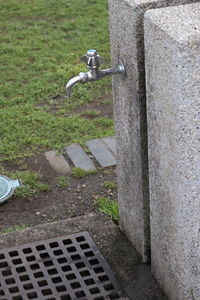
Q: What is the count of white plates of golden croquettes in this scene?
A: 0